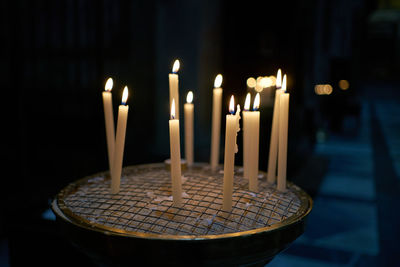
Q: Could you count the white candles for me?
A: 11